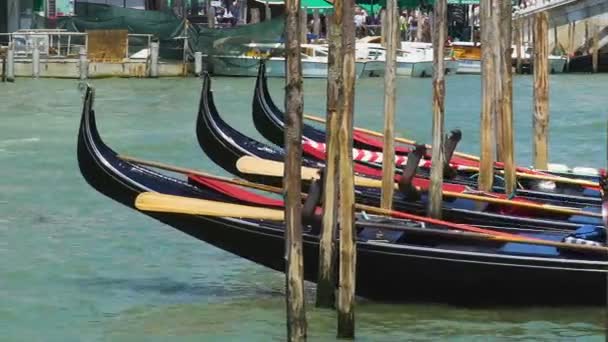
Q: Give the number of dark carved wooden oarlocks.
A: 3